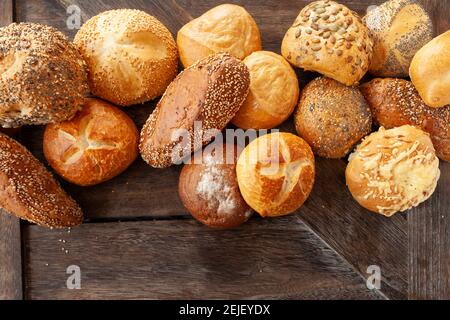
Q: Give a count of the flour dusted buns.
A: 1